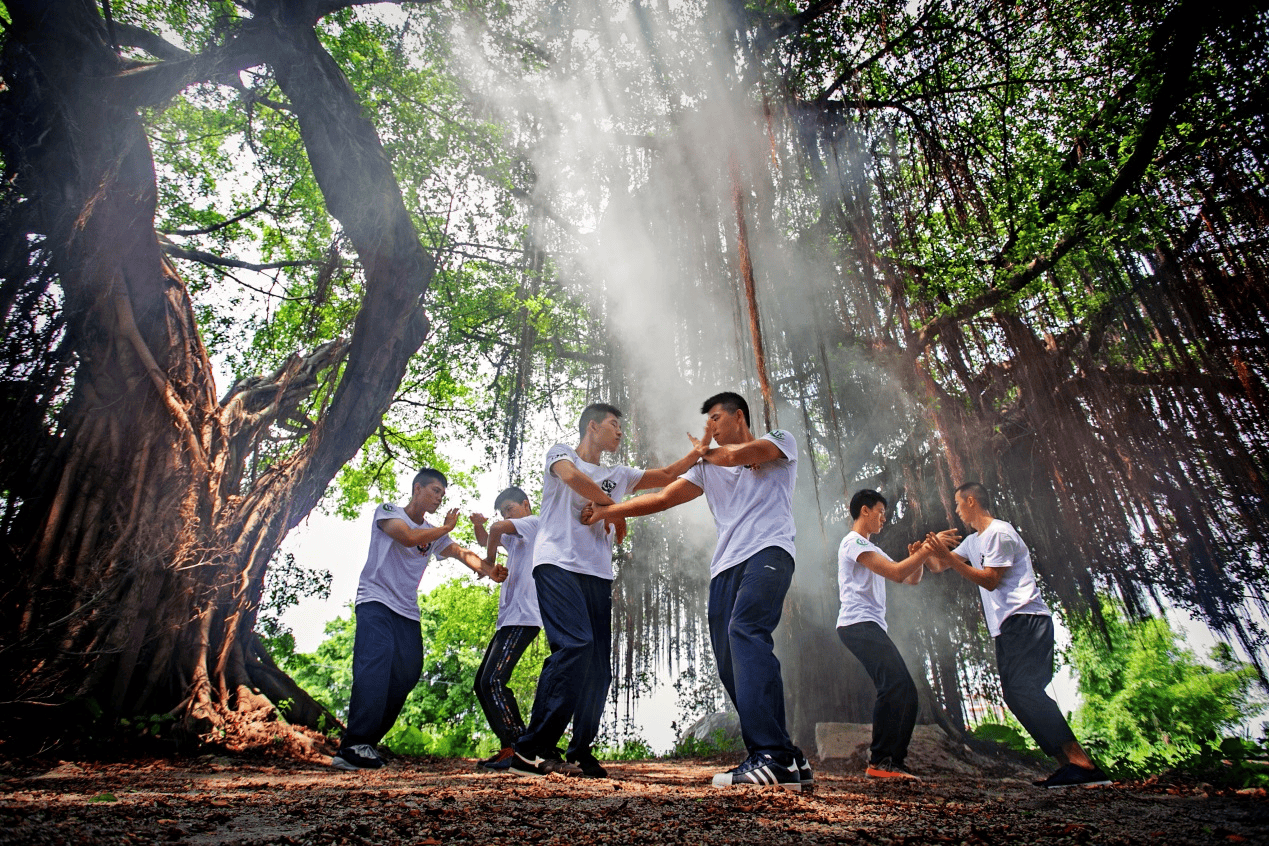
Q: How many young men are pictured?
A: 6